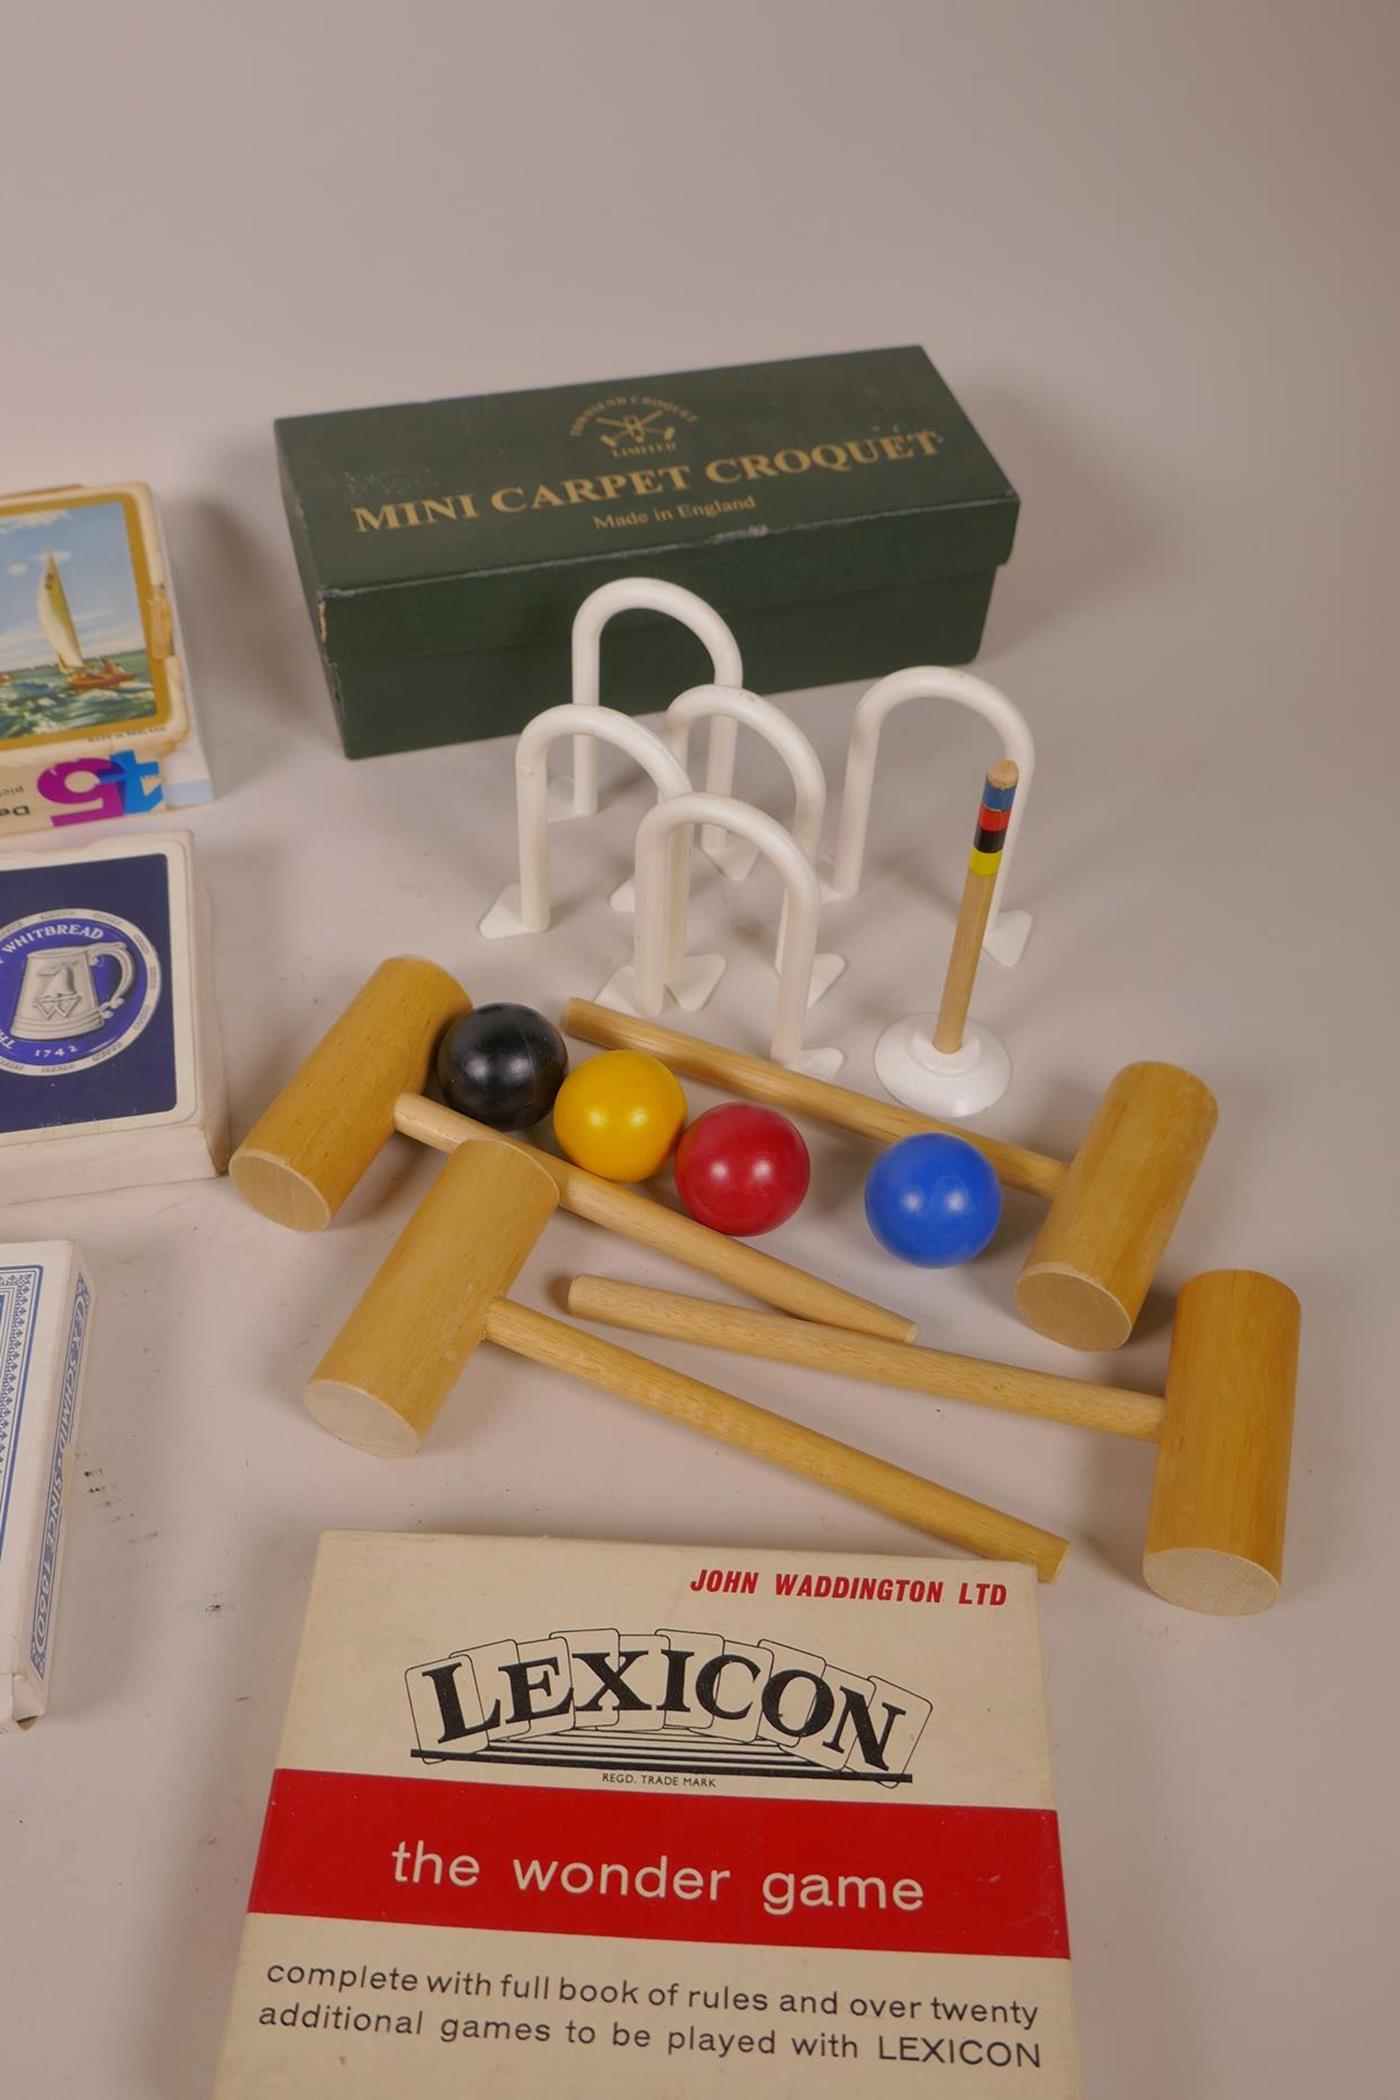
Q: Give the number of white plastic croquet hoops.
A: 5